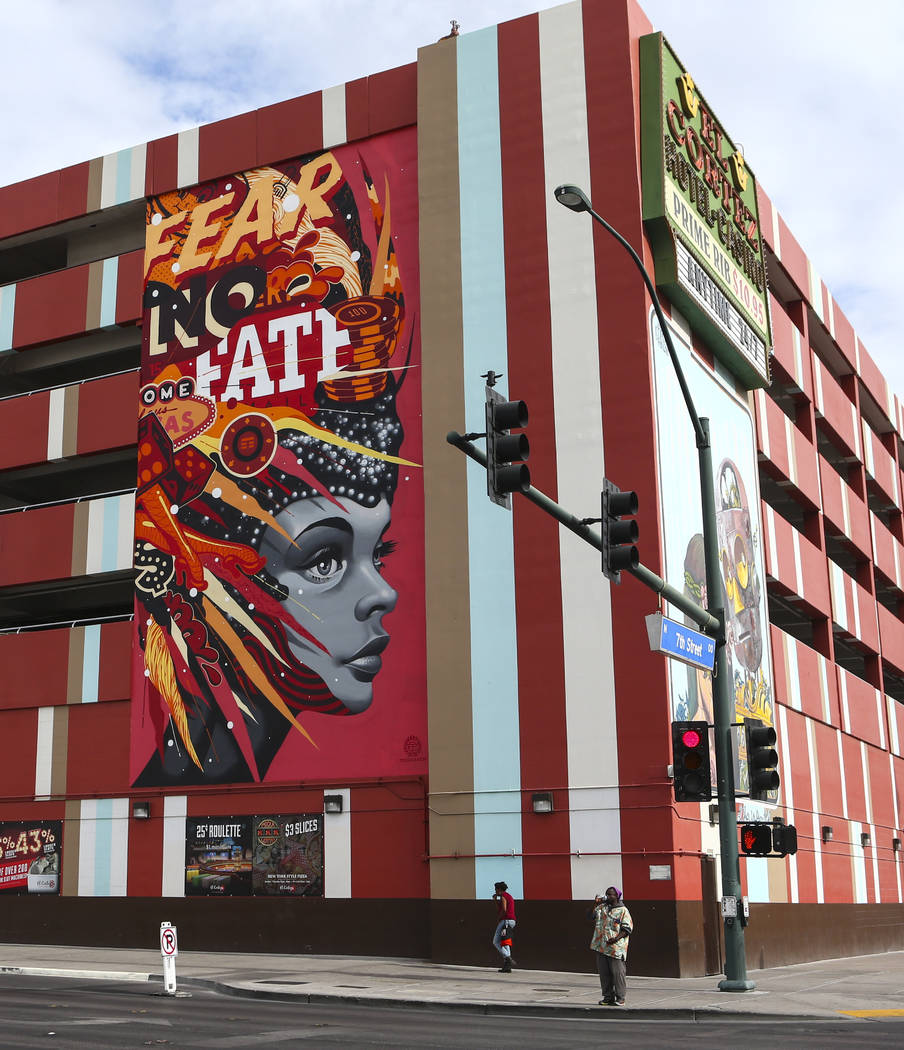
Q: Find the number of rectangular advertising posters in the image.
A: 3